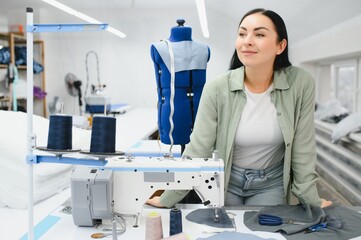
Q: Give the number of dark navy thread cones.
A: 3